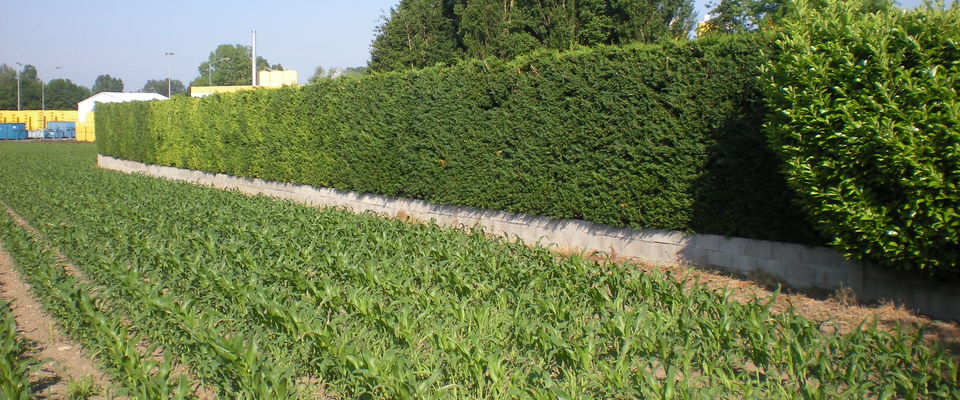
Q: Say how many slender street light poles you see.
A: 4